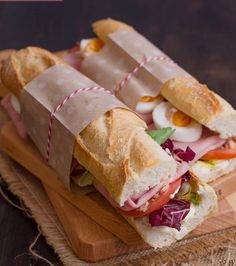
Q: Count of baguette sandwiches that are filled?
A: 2